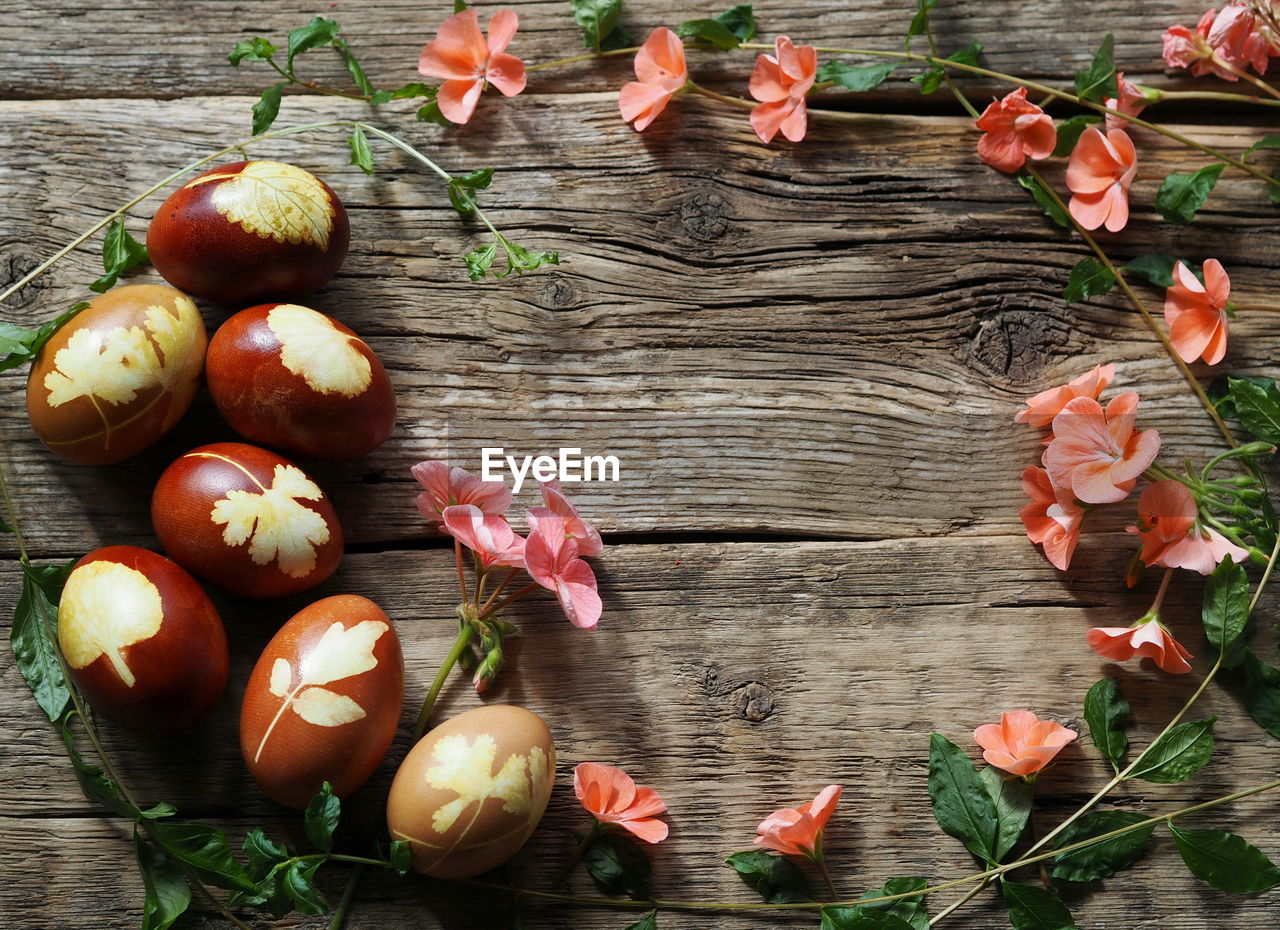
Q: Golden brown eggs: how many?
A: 2